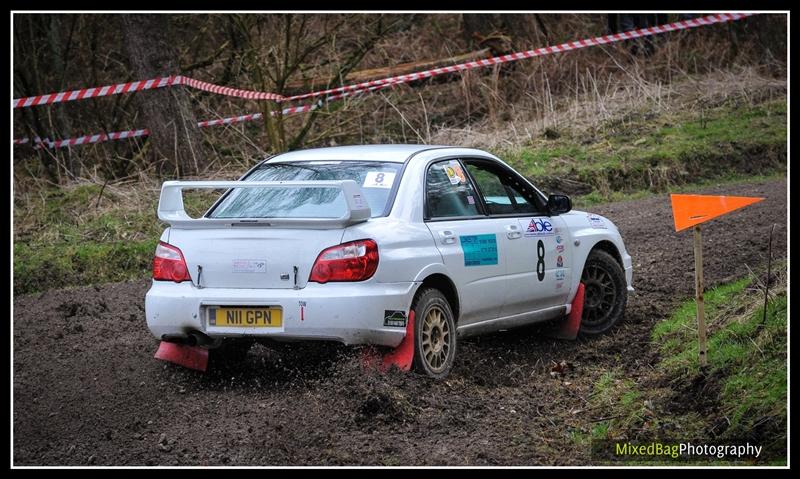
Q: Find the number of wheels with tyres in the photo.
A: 2